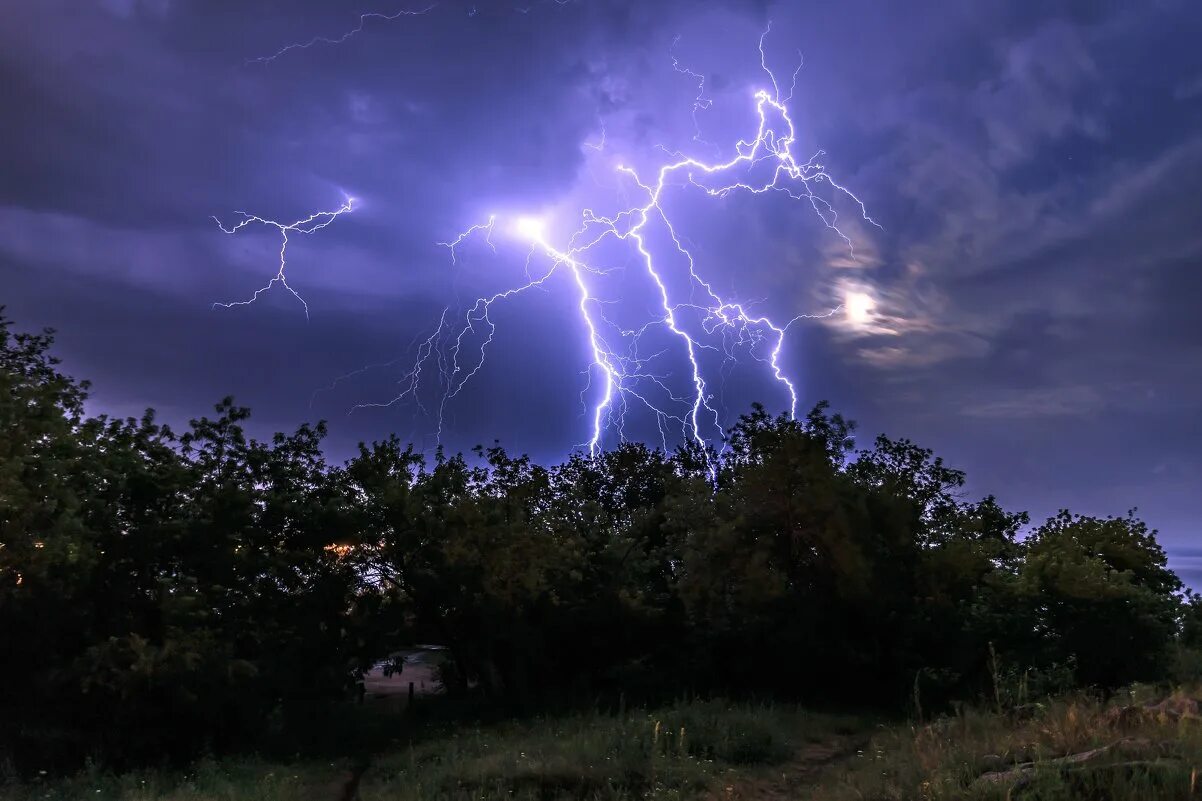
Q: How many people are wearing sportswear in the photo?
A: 0